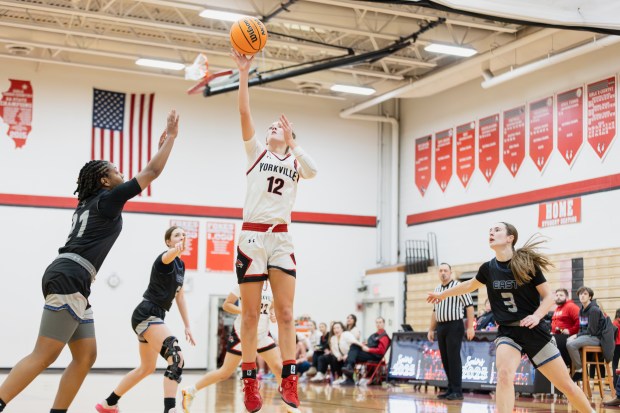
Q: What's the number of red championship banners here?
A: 8